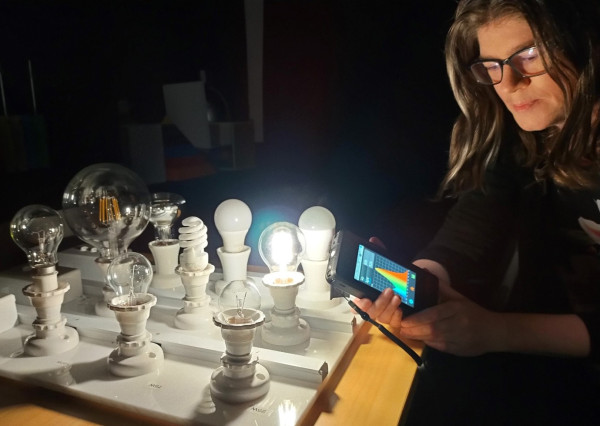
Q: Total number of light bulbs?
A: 9